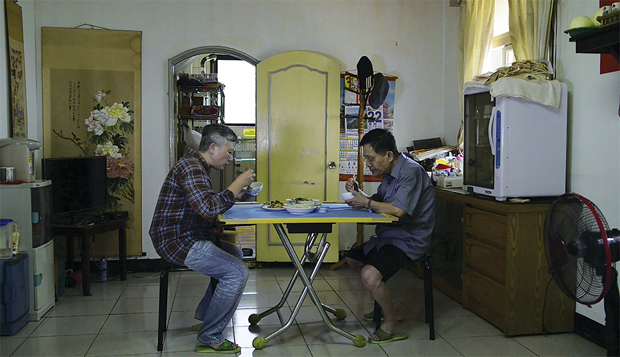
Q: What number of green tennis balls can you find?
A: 4